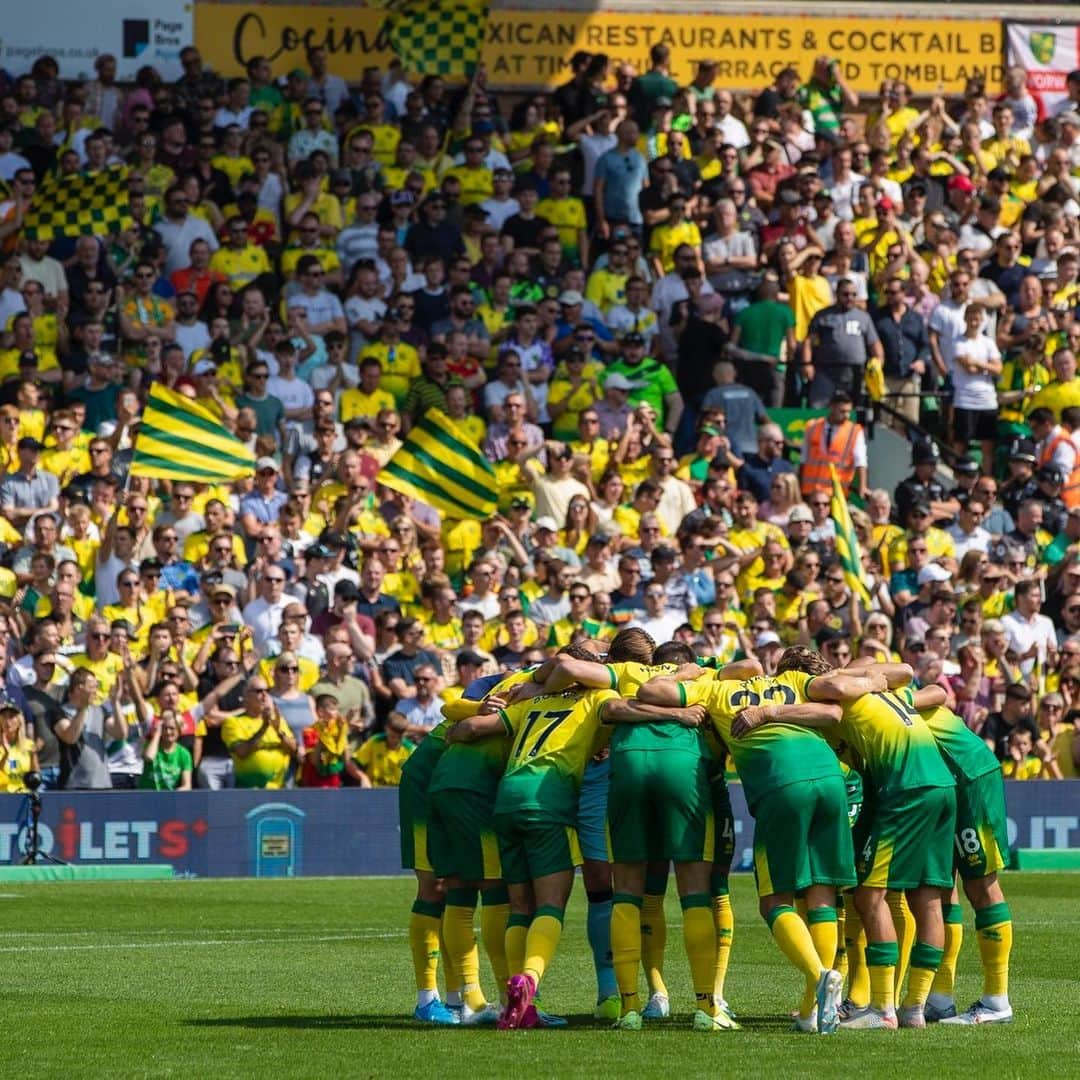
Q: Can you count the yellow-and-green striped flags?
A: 3